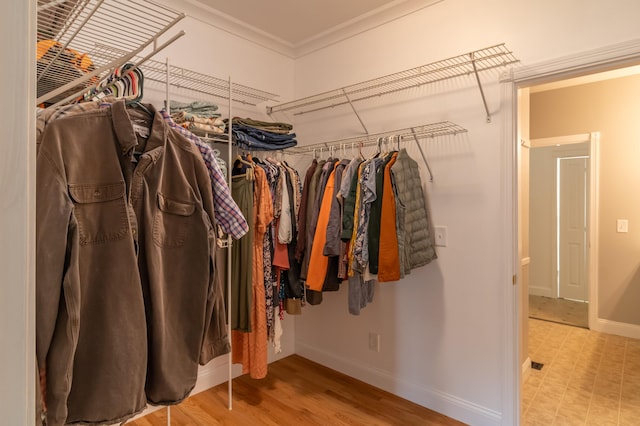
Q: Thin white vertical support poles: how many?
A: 2